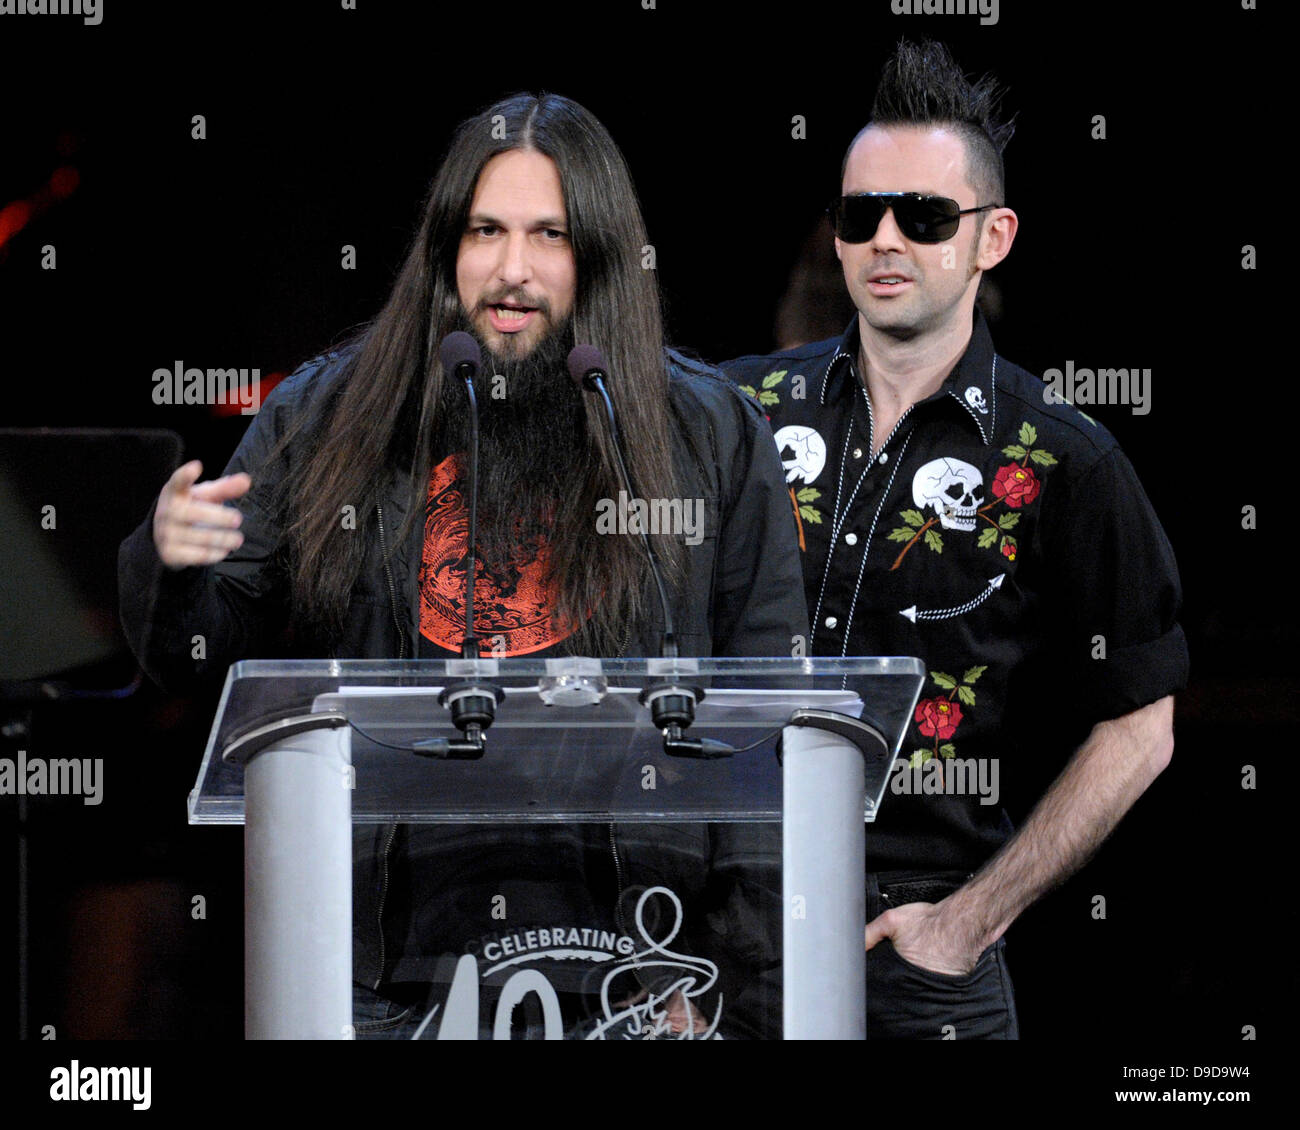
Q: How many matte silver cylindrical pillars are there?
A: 2